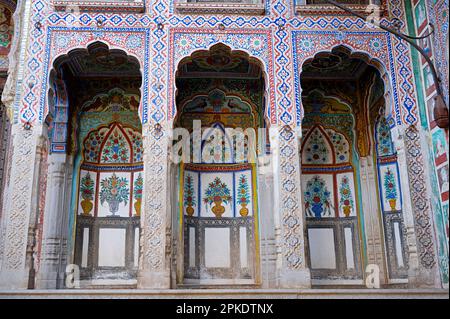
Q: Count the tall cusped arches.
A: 3